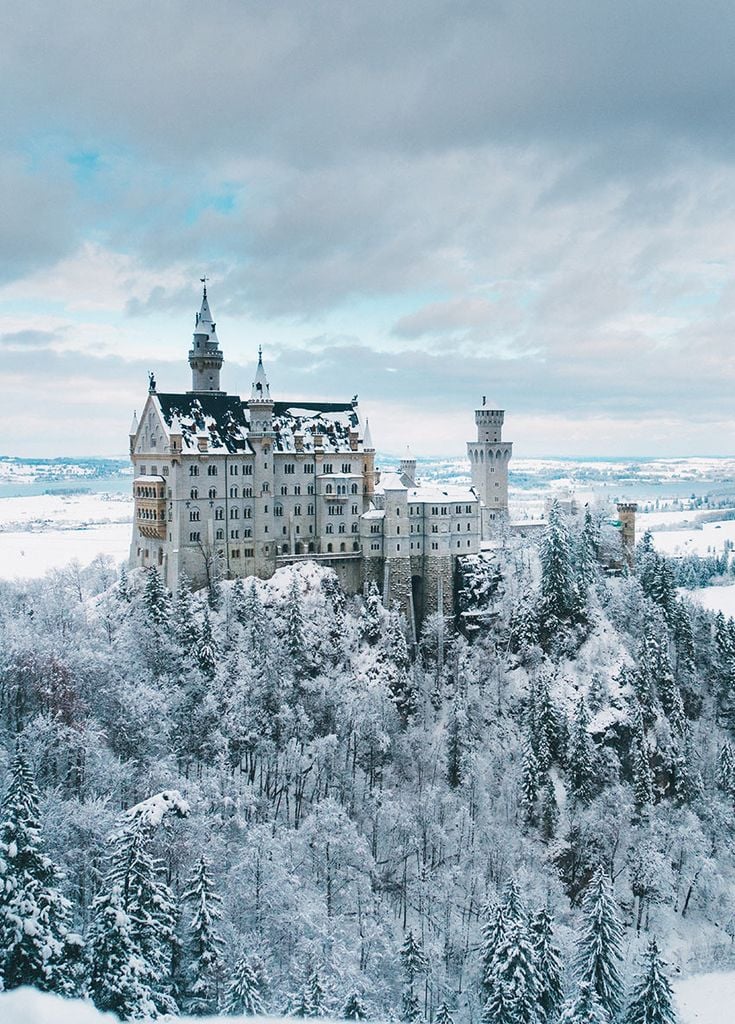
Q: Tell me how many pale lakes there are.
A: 2